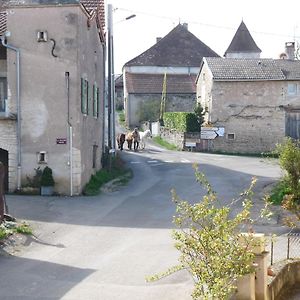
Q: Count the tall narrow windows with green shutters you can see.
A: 2